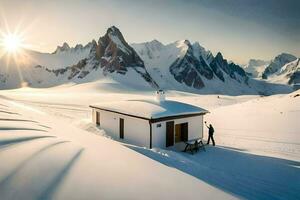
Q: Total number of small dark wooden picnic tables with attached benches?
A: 1